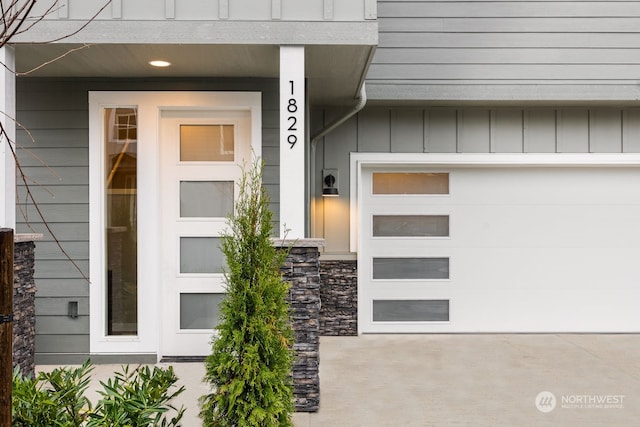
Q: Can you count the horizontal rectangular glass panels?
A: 8